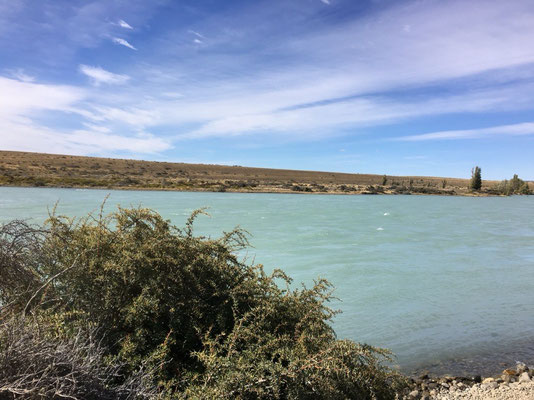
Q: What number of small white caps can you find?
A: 2